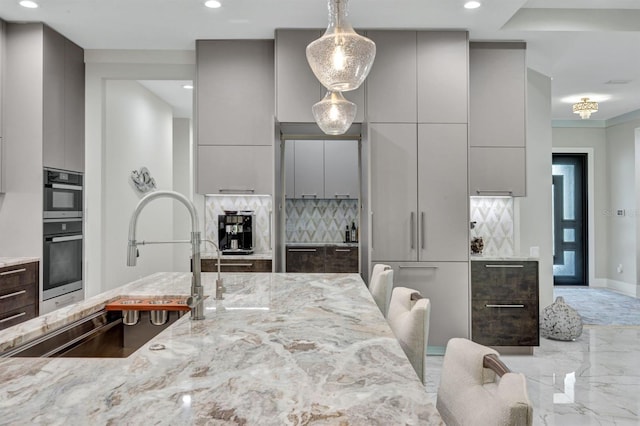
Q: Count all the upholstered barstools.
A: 3